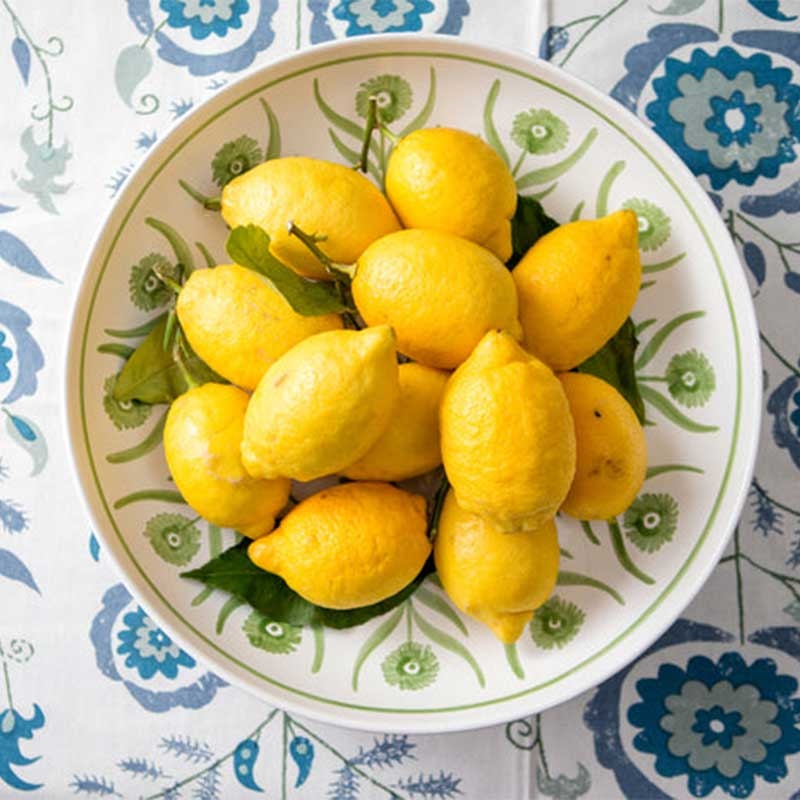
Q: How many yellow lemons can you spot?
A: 12